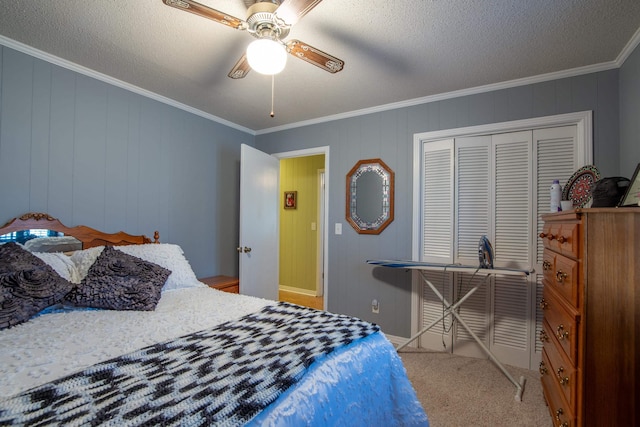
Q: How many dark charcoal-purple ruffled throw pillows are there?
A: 2